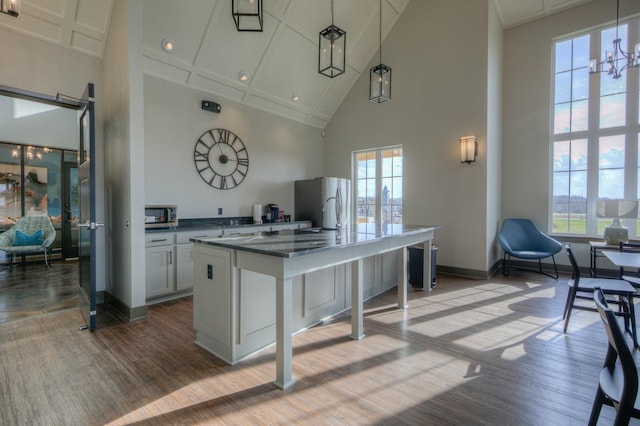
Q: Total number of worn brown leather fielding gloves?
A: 0